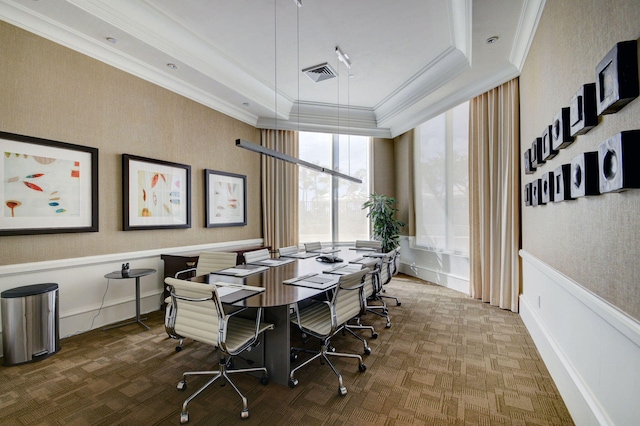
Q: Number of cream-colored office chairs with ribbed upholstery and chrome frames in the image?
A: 10